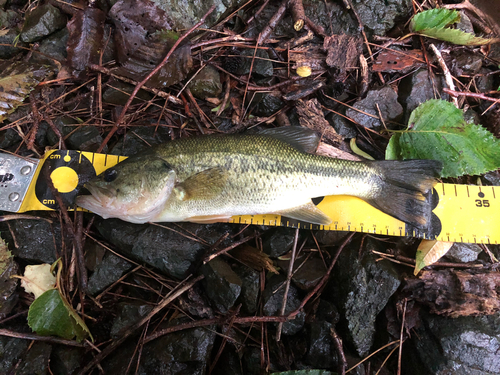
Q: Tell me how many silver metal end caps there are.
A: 1